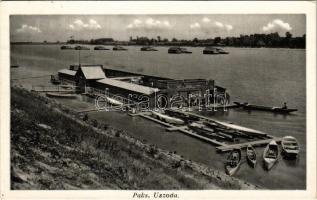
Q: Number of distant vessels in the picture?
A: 7